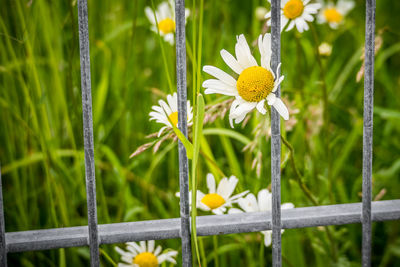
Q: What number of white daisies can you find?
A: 8